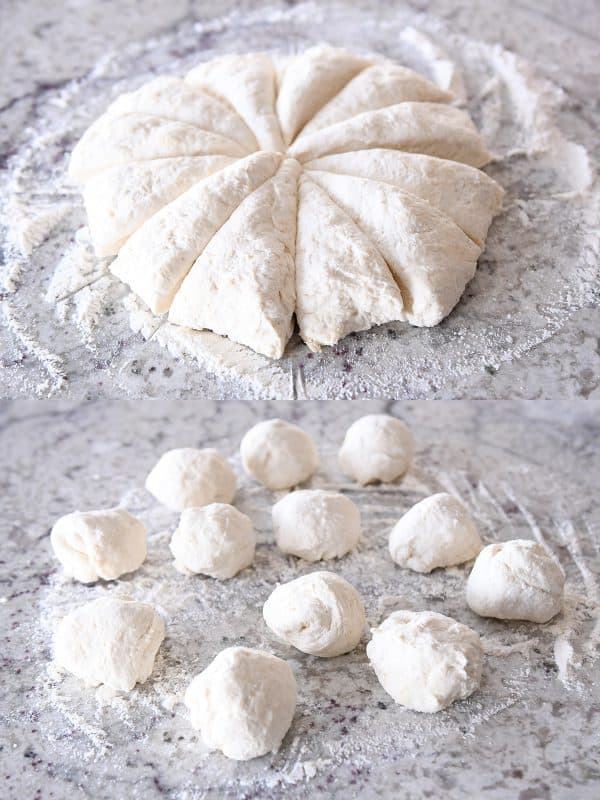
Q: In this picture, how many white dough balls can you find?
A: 12